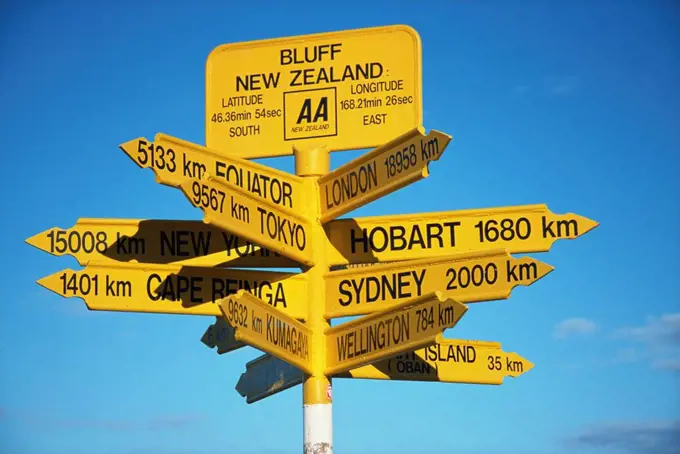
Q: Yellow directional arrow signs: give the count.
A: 10